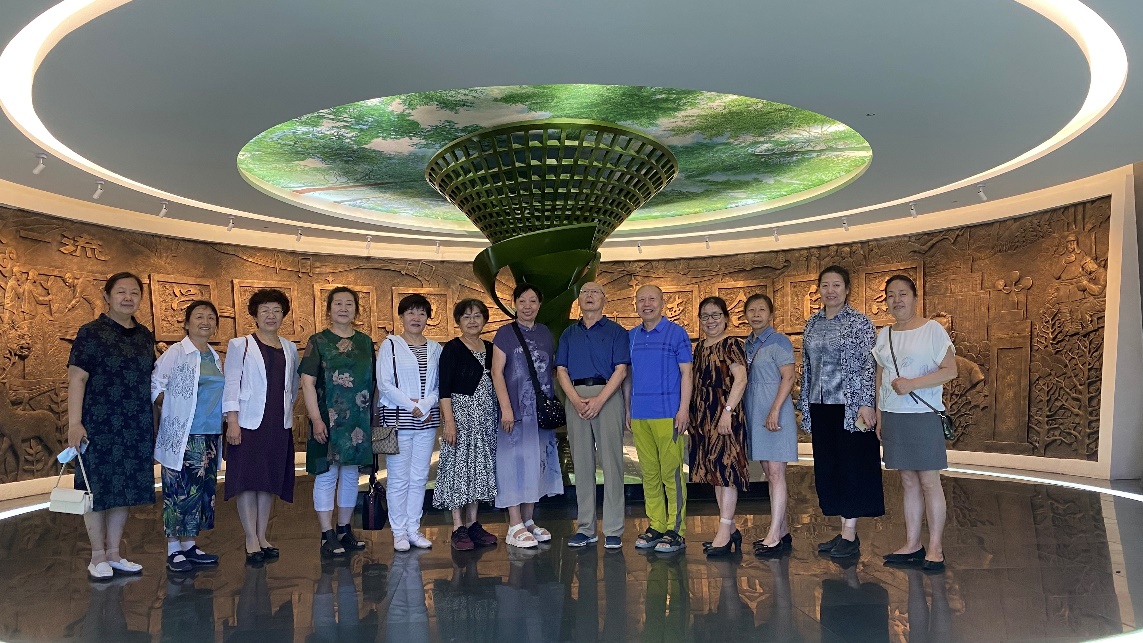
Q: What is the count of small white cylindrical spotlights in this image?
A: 13